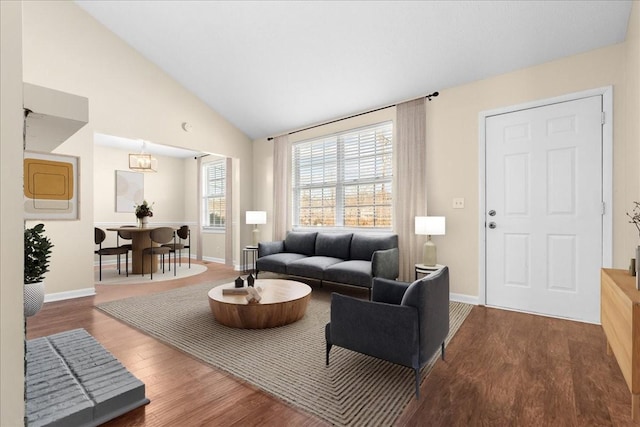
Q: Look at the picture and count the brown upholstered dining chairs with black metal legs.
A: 4